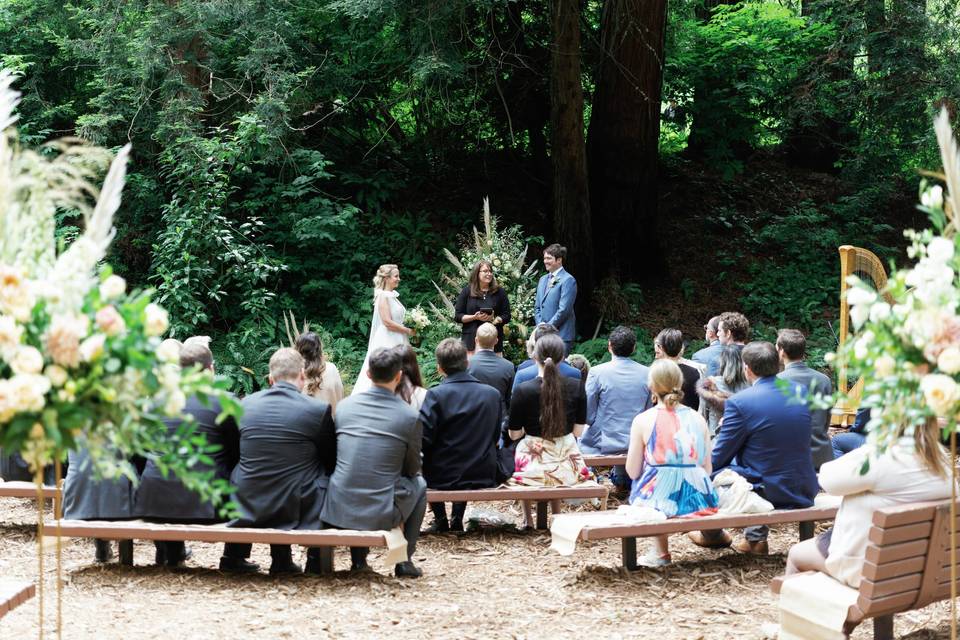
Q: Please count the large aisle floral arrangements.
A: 2